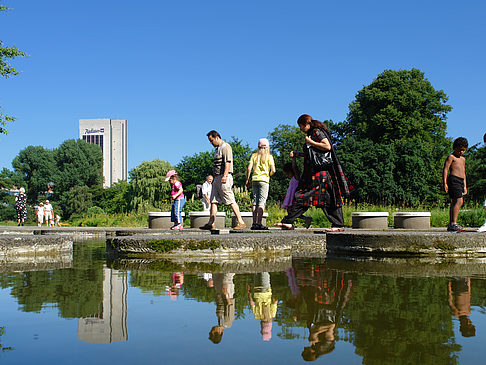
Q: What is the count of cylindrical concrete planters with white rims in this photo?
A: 5